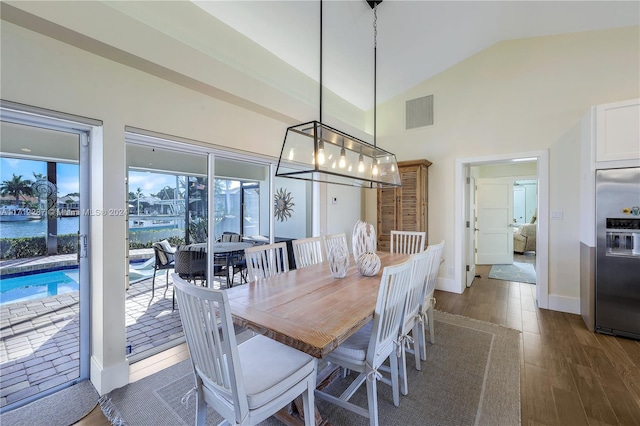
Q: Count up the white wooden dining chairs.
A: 8